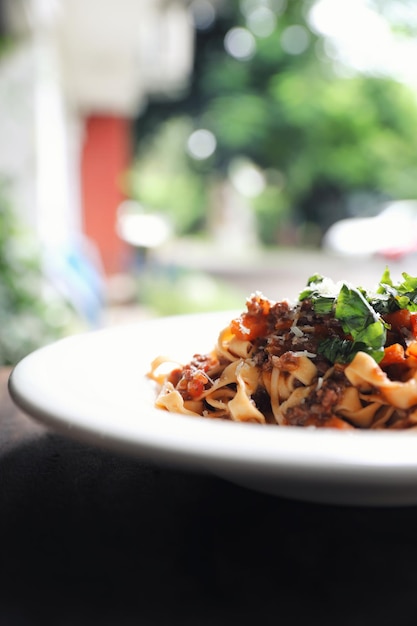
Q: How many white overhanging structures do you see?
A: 1